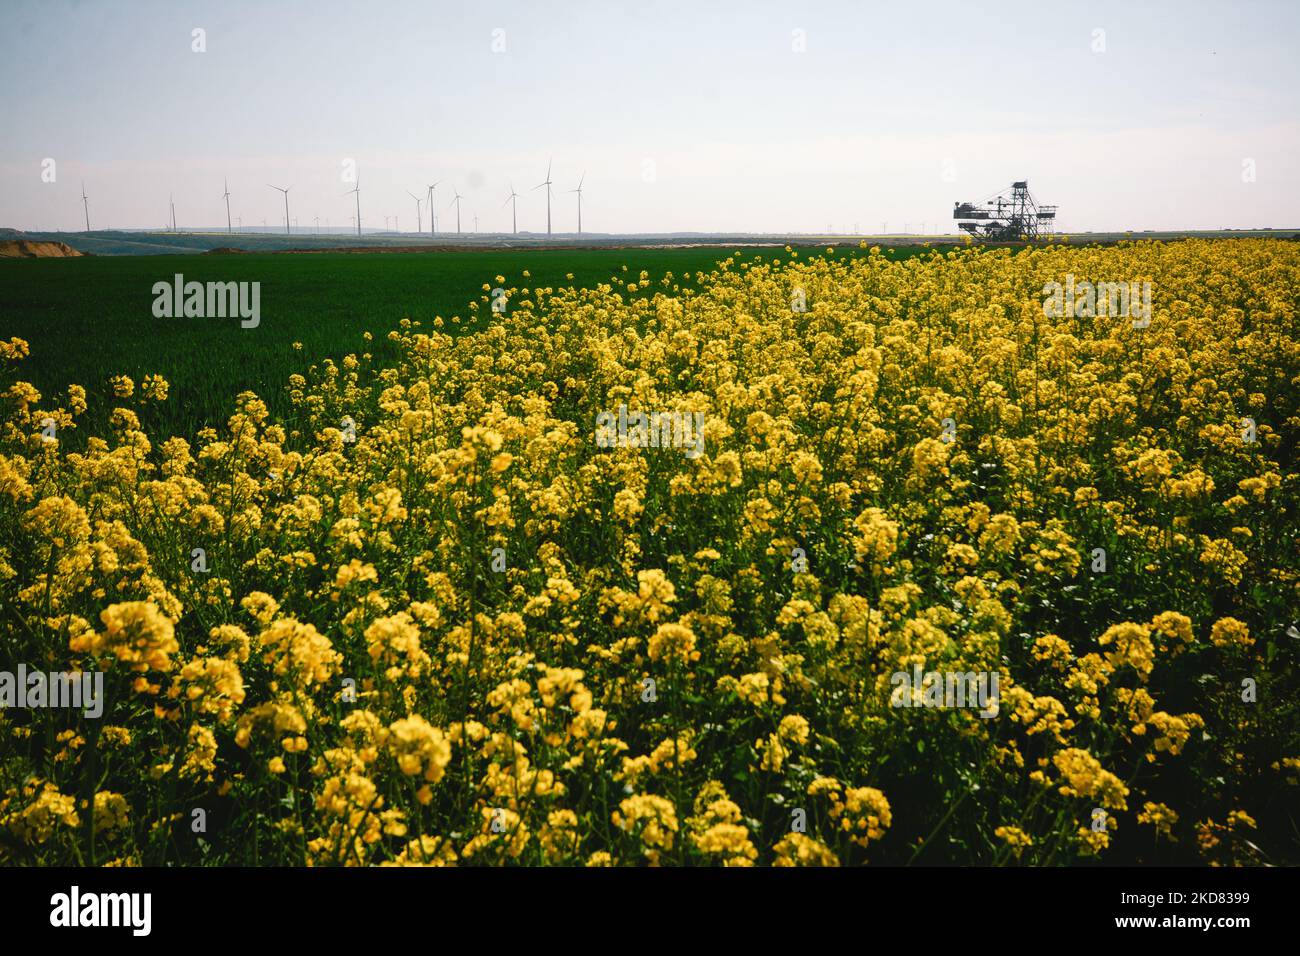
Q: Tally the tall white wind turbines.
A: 11